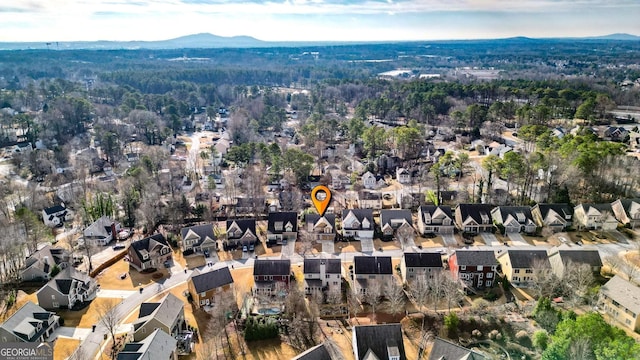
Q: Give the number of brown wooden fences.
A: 1